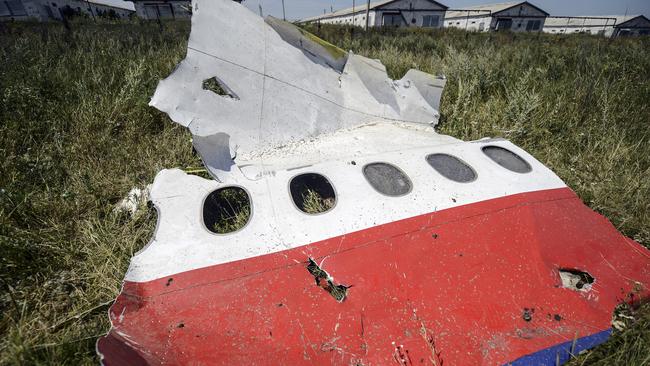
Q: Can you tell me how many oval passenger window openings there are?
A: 5